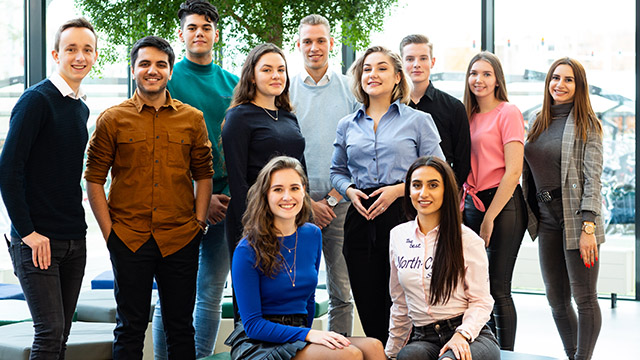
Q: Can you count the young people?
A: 11